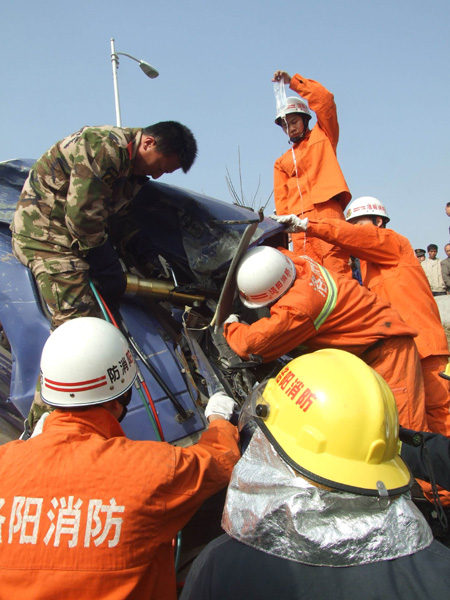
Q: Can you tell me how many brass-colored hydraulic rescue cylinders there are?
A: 1